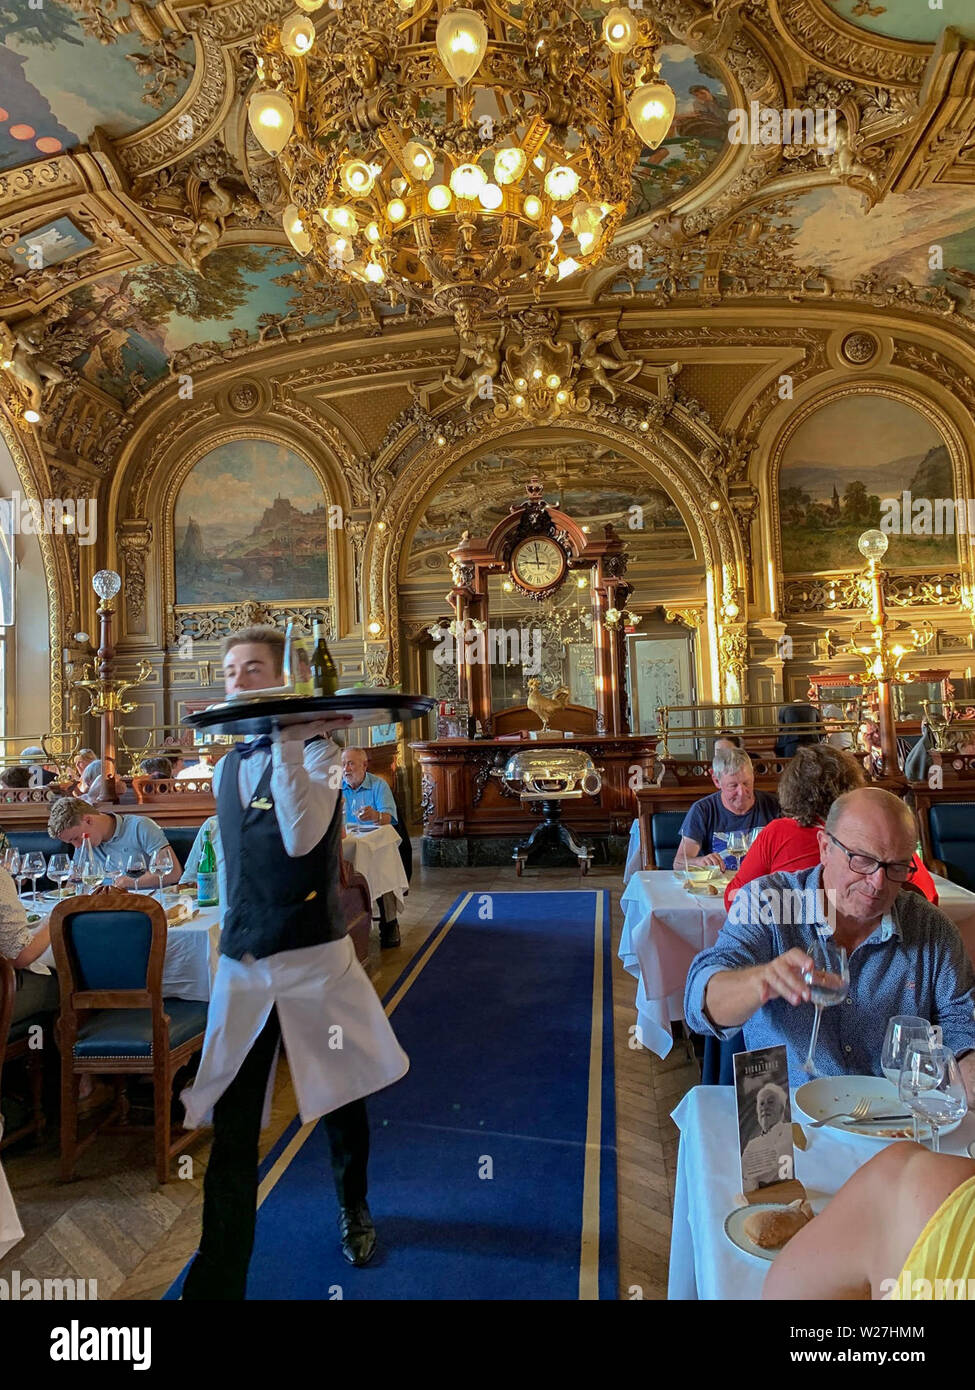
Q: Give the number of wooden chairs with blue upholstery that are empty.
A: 1